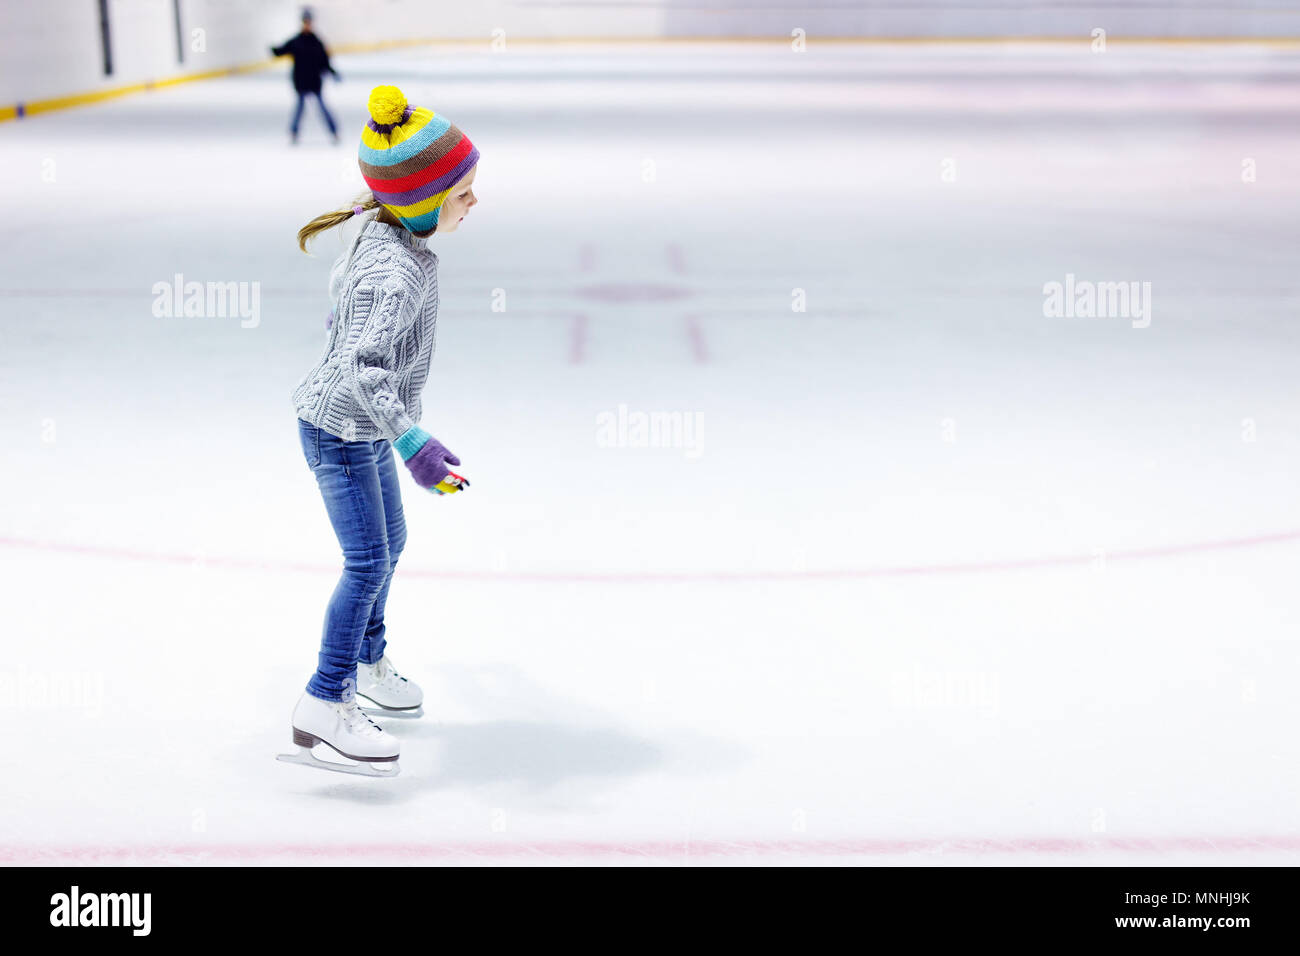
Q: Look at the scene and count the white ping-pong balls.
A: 0